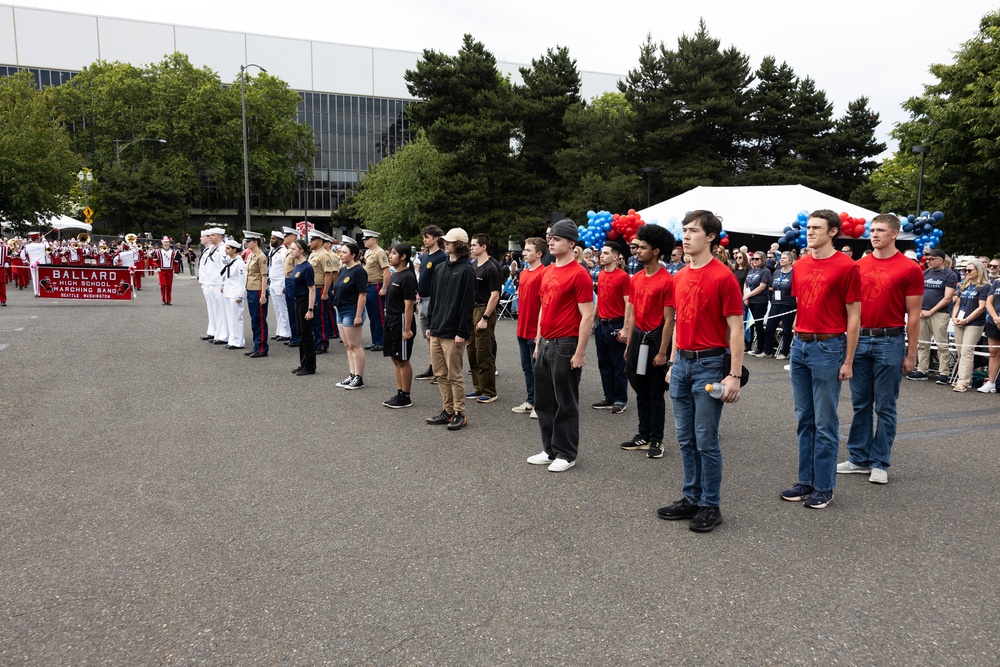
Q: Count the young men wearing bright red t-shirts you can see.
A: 7